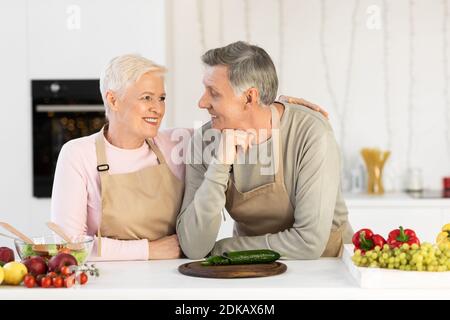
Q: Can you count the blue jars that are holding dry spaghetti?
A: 0